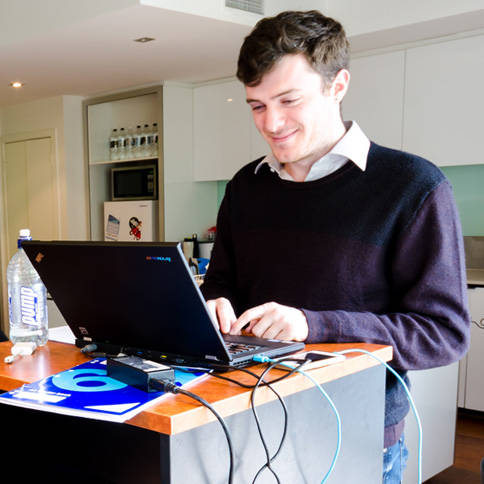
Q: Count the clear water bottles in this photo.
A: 7